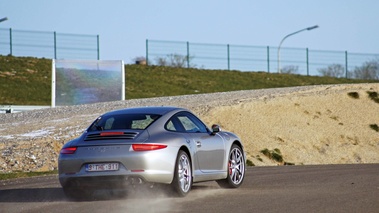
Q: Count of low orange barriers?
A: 0